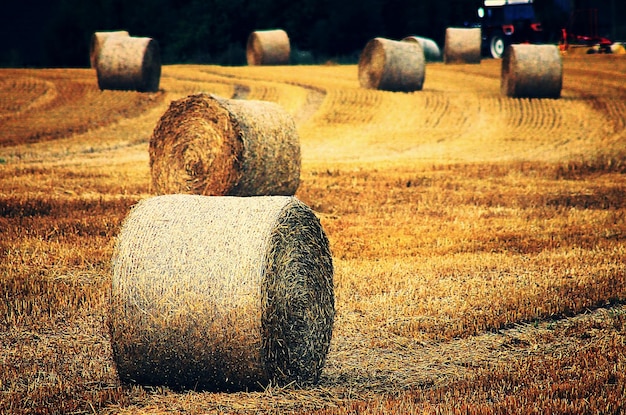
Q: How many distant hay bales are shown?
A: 7